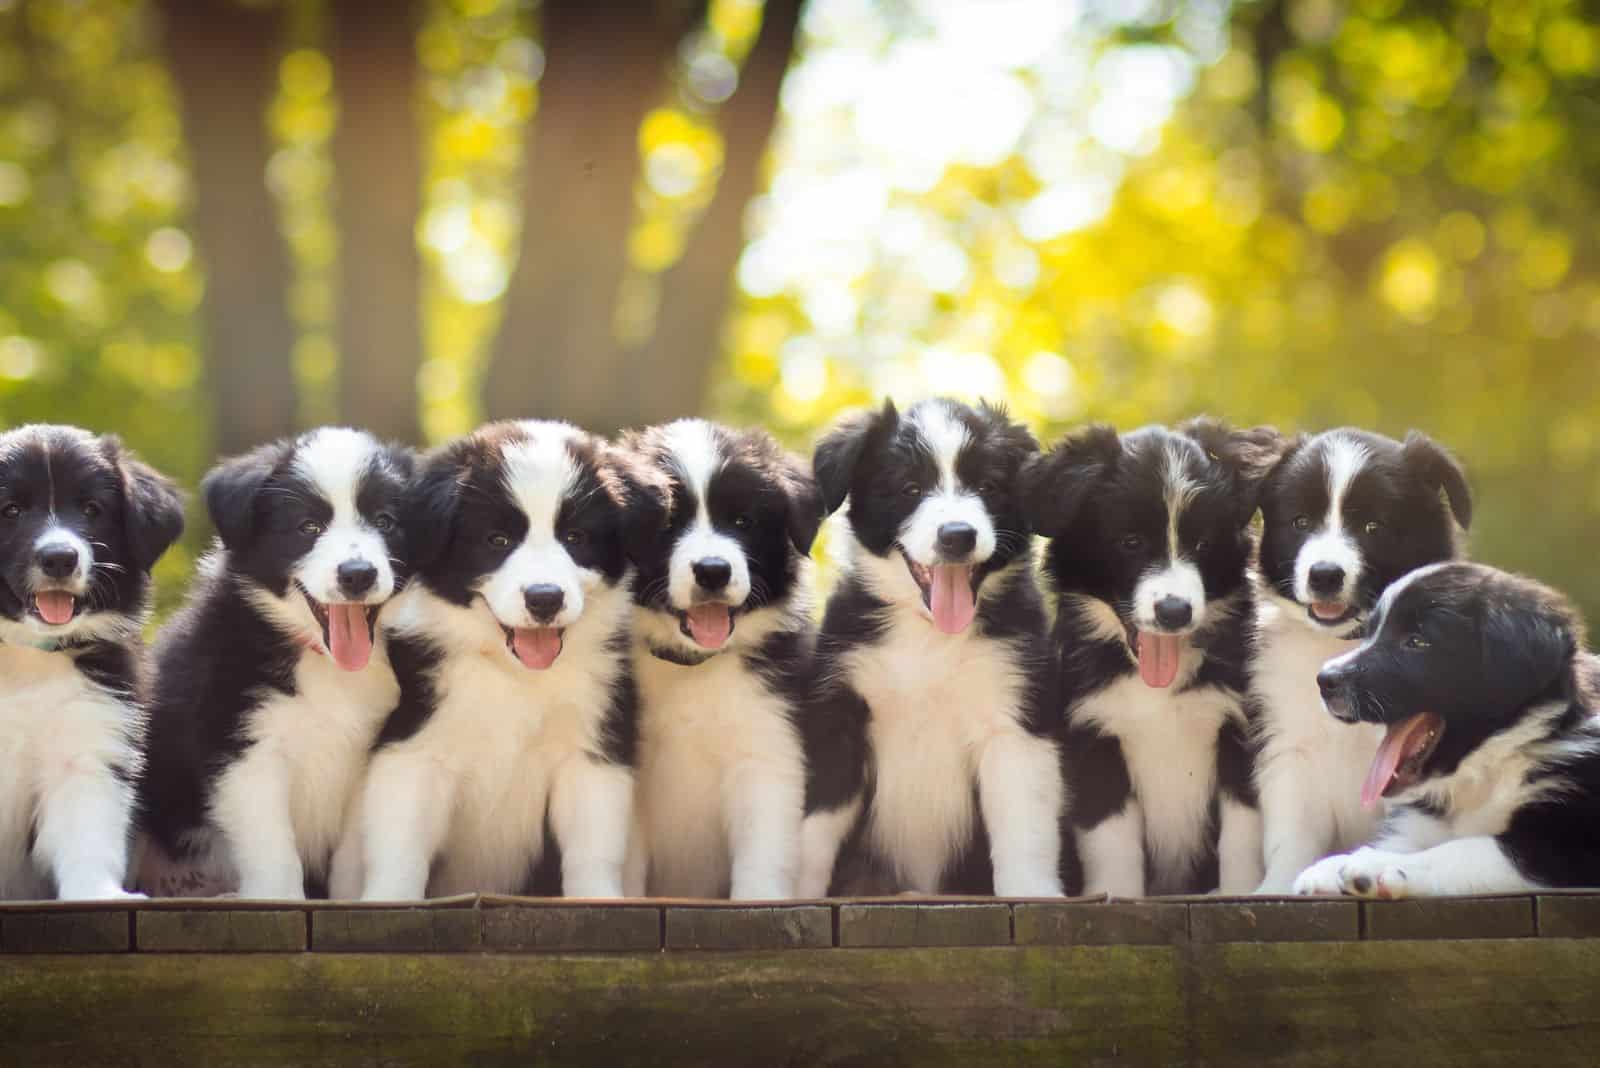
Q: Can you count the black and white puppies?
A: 8